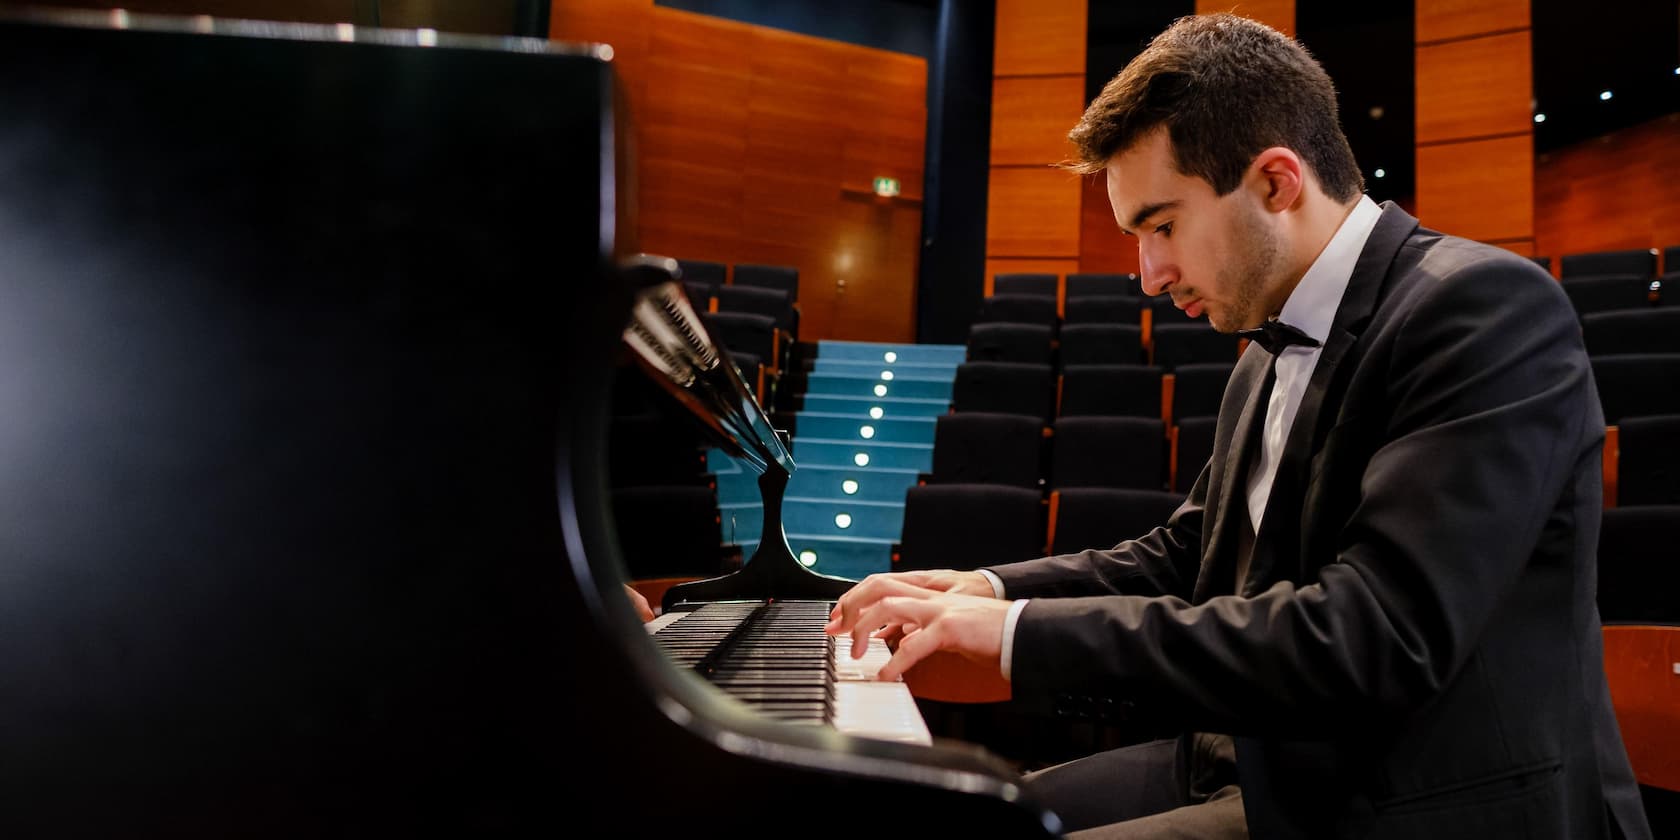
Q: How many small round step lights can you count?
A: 9